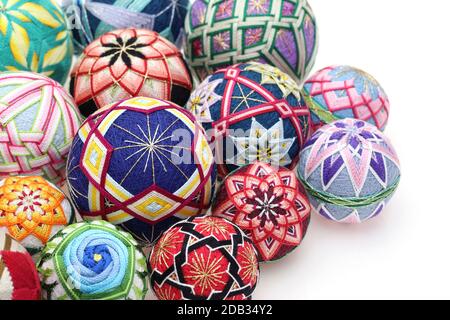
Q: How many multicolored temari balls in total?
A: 14